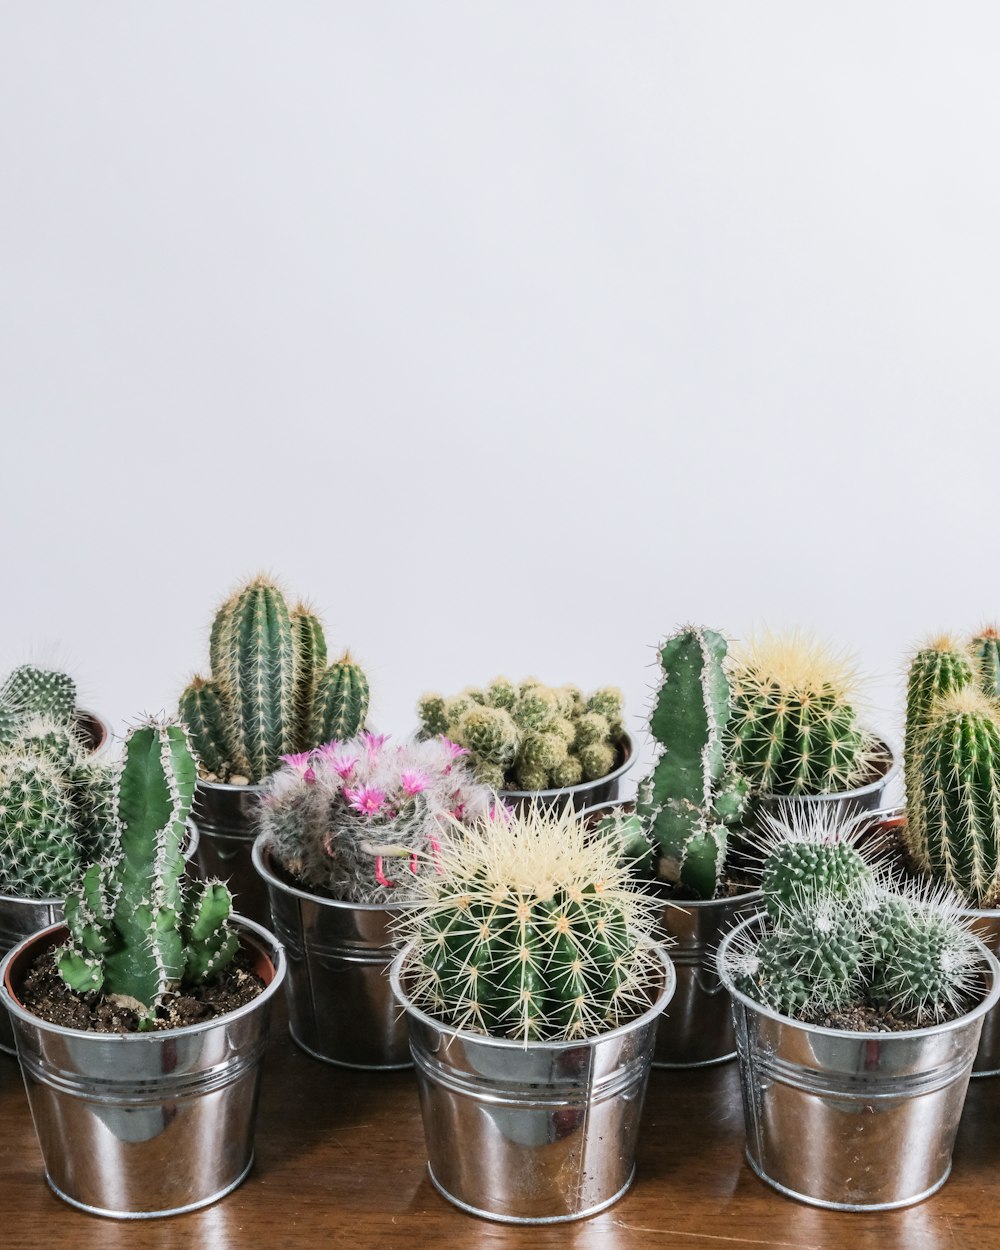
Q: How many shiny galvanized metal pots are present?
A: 11